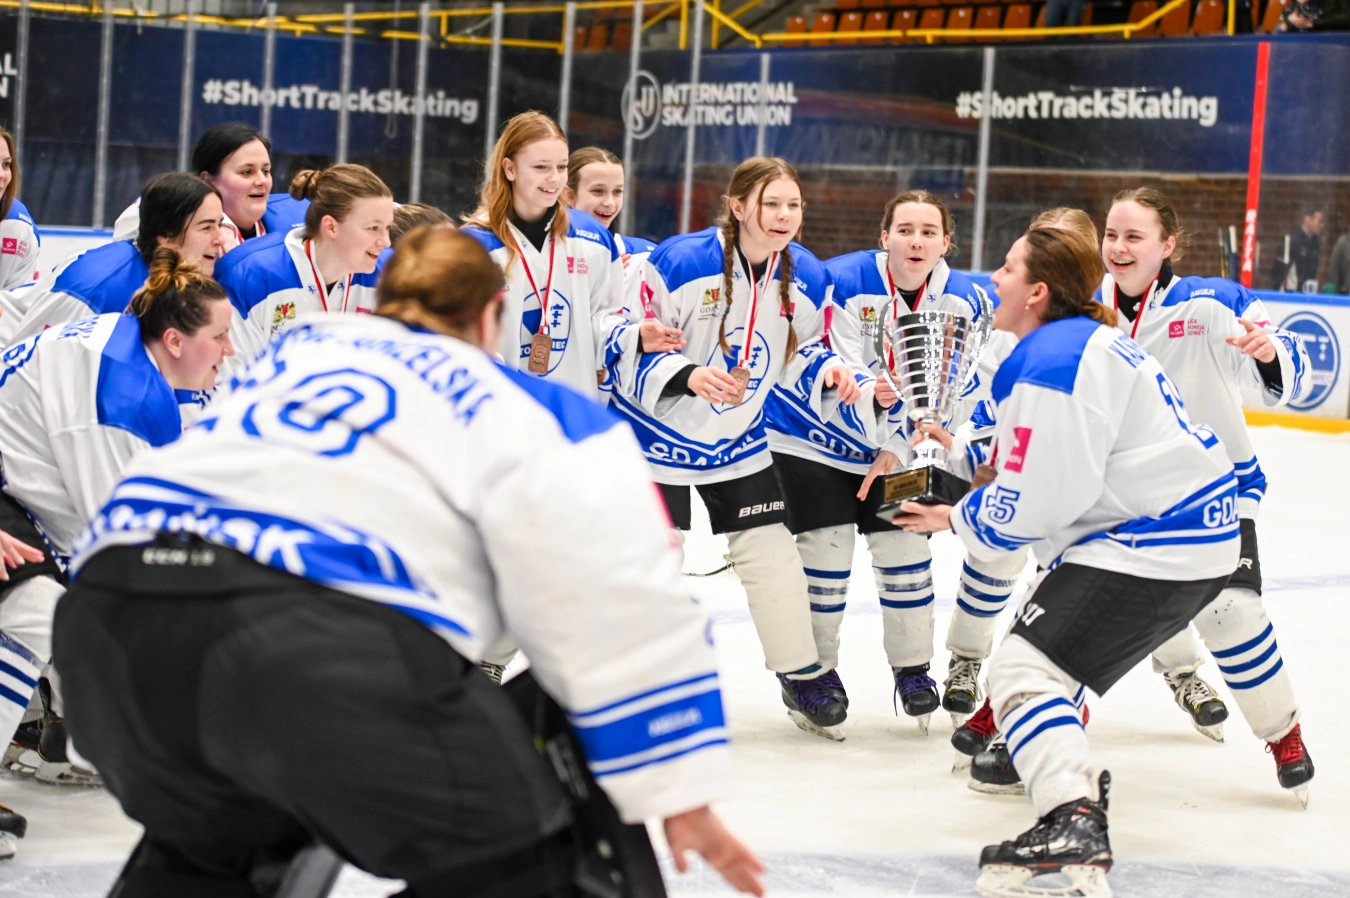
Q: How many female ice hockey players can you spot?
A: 14